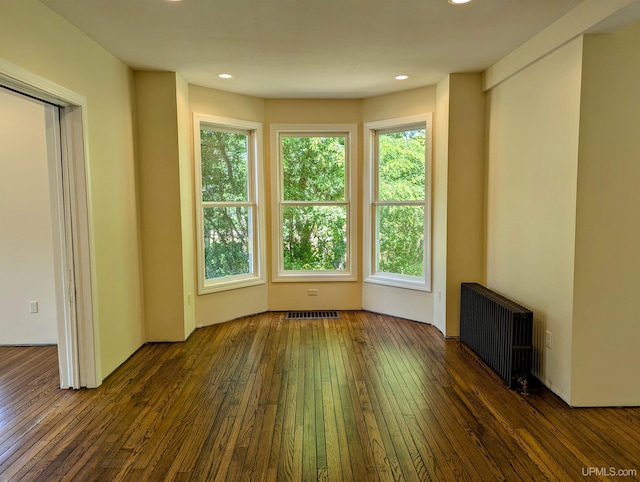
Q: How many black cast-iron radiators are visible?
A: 1